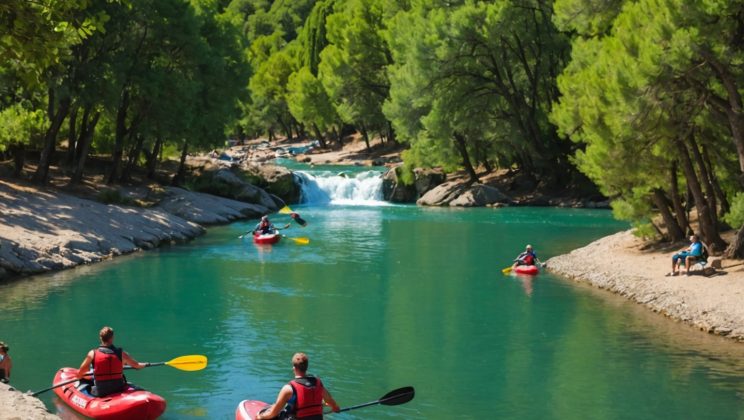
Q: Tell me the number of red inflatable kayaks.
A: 4